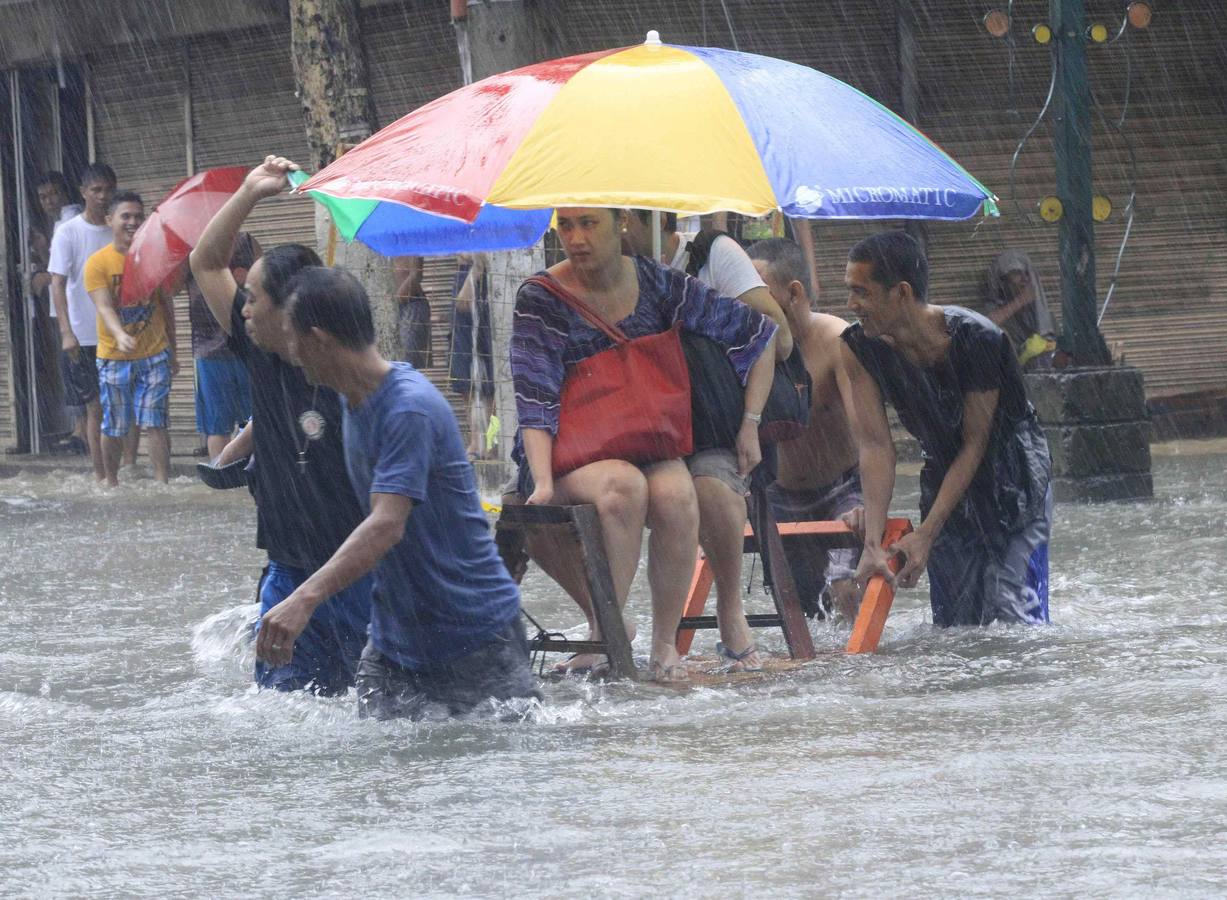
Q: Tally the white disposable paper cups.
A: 0